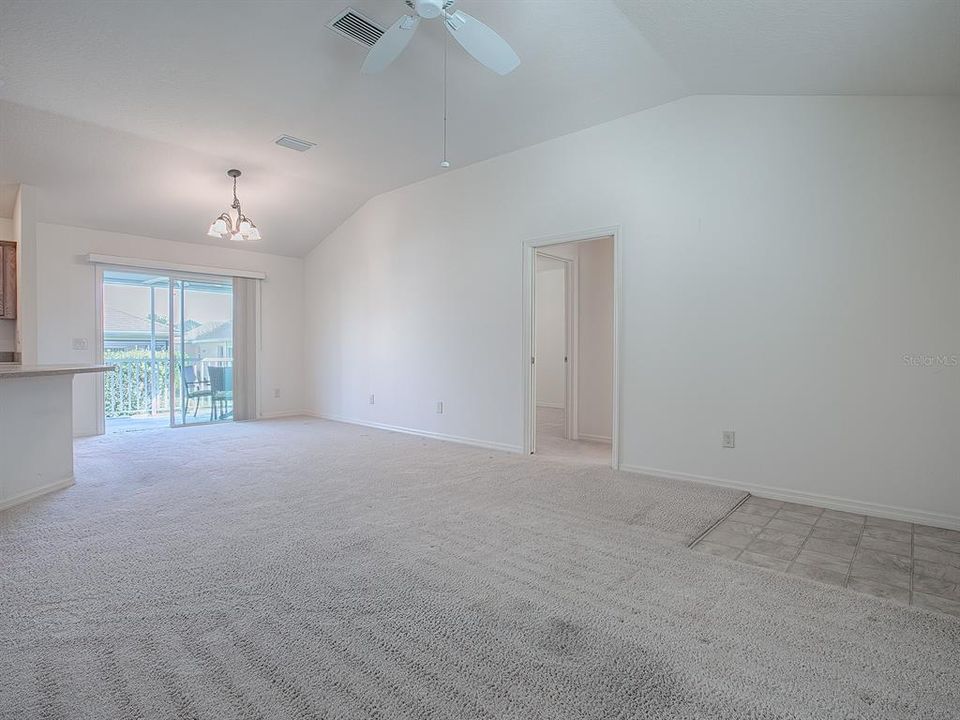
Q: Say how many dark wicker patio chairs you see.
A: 2